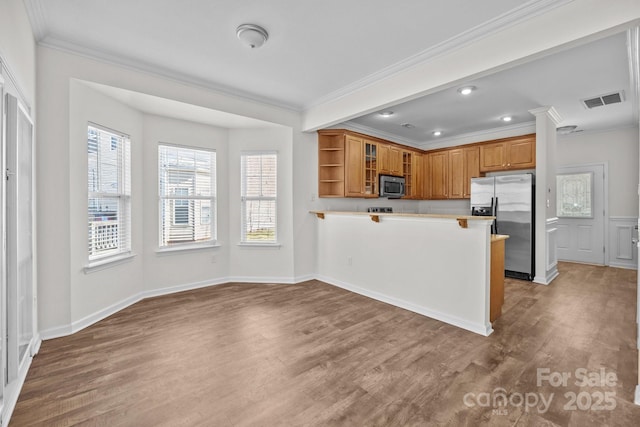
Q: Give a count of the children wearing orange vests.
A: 0